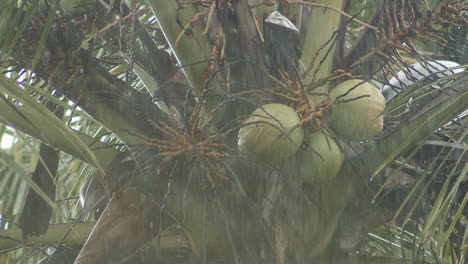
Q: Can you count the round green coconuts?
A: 3